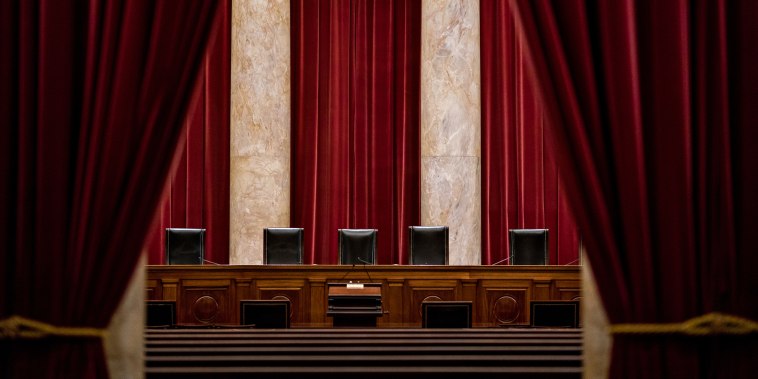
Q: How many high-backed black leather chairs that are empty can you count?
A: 5